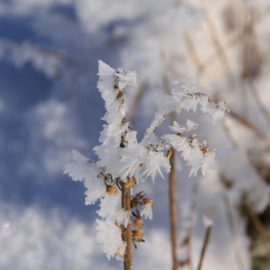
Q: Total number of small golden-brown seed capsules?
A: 5